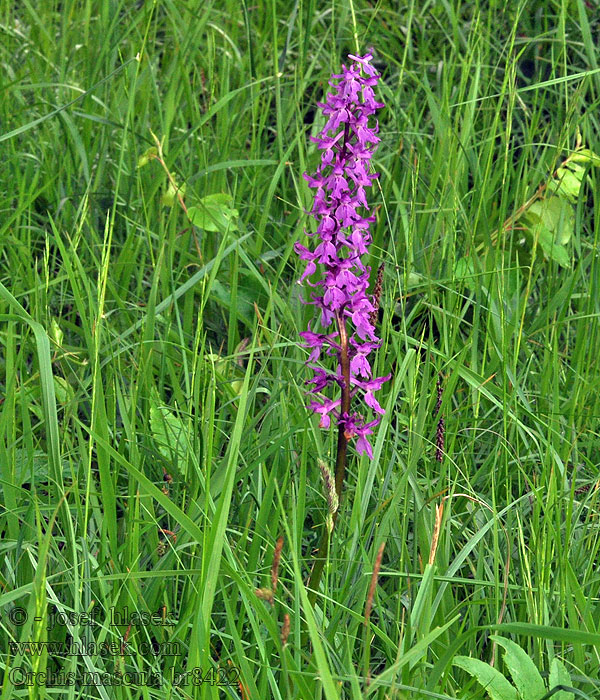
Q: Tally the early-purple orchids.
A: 1